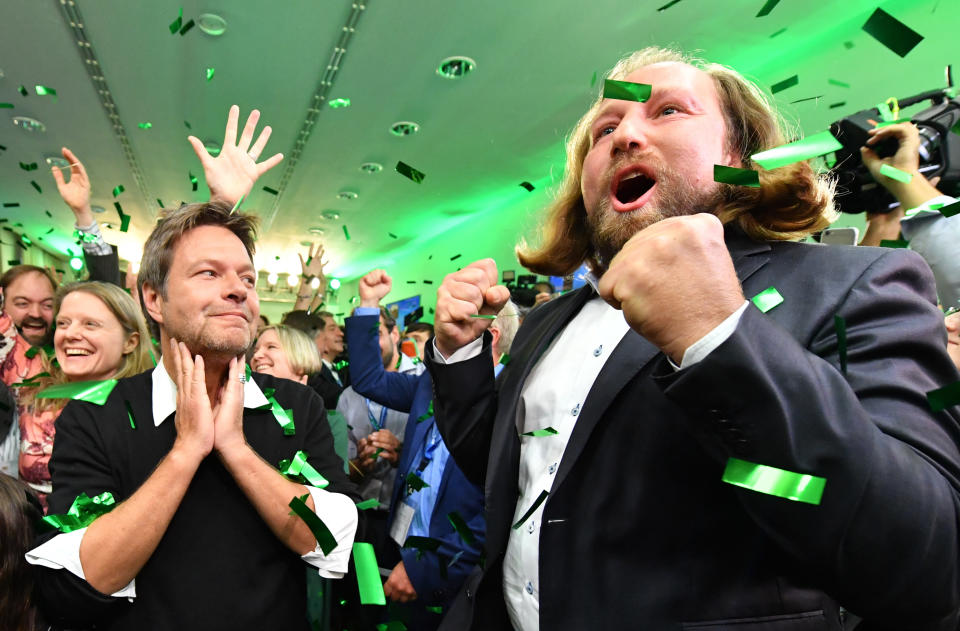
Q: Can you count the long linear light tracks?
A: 2